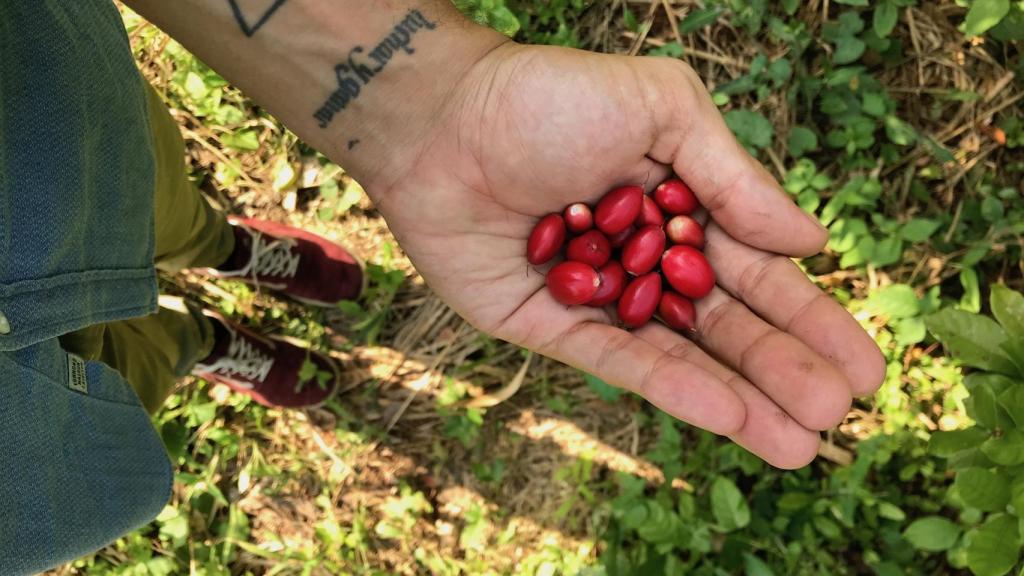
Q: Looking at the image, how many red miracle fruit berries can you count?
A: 14